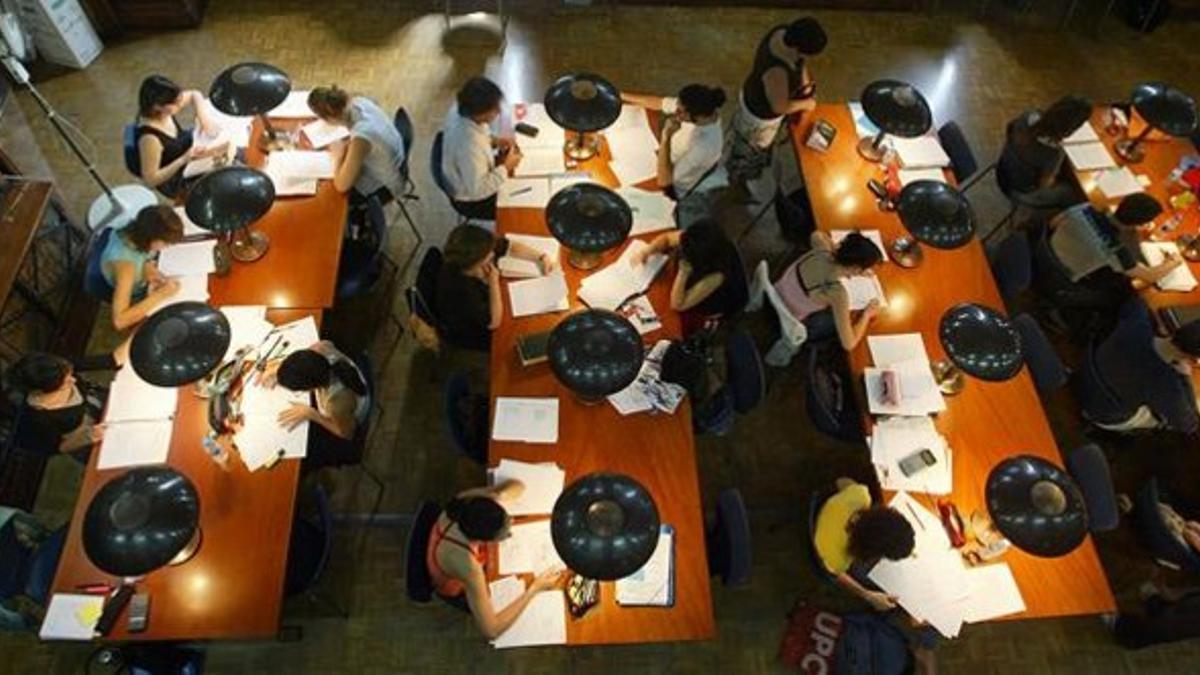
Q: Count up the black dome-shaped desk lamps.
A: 13